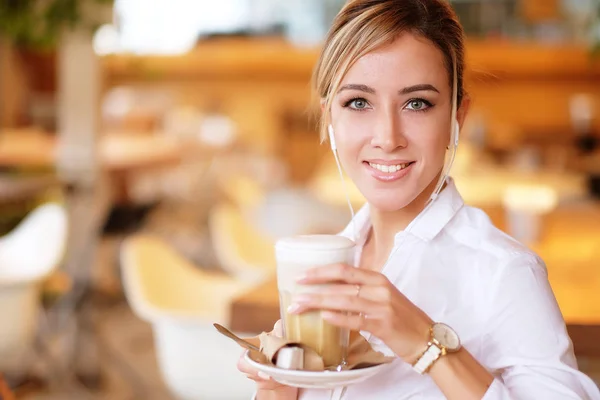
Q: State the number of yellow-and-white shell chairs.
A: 2